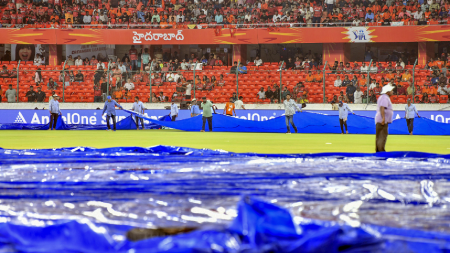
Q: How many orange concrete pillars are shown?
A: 4